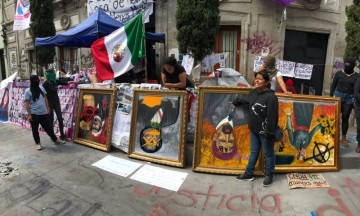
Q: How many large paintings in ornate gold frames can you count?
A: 4